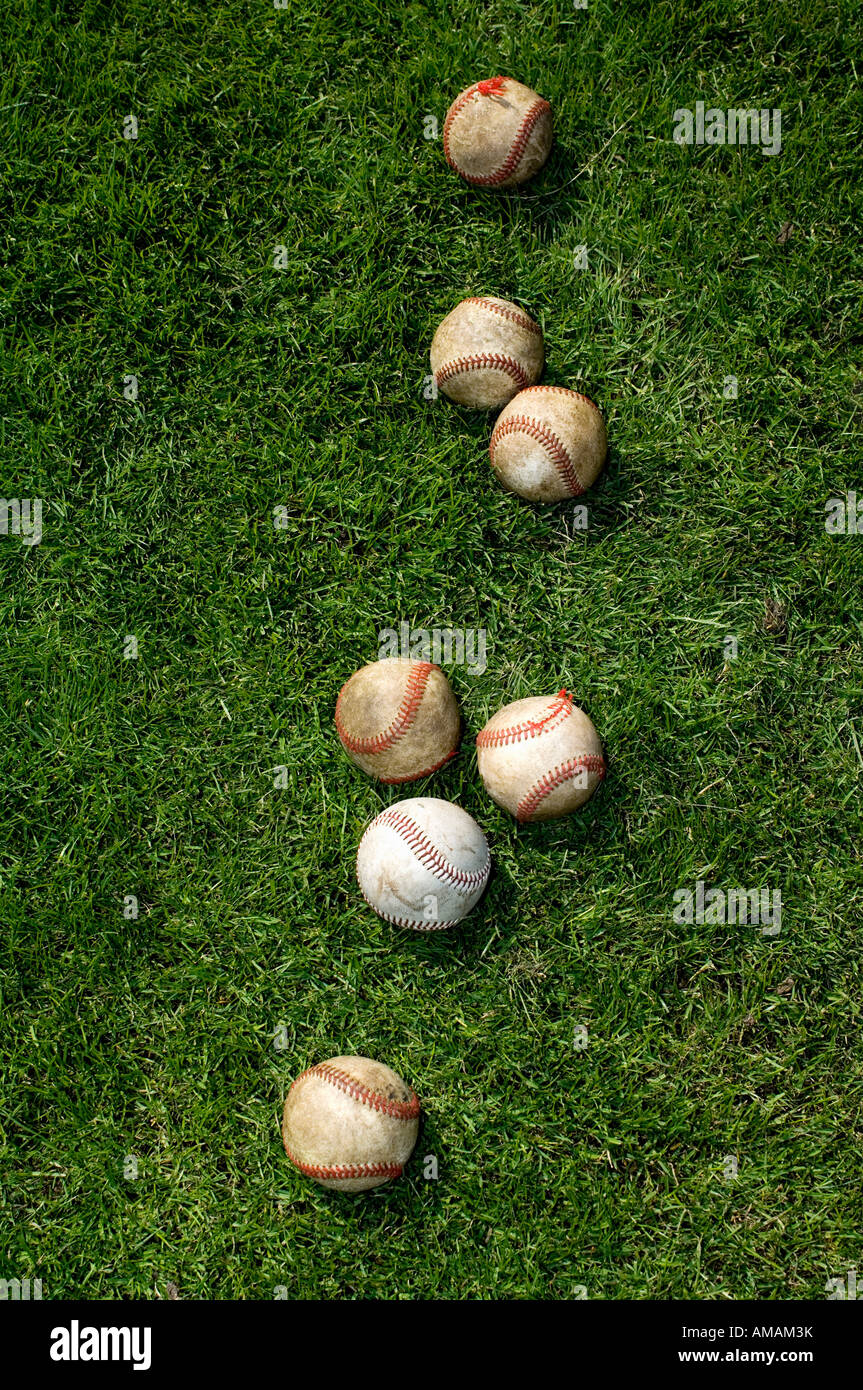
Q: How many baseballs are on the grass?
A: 7